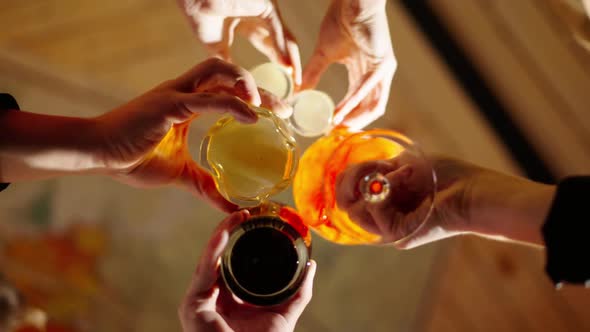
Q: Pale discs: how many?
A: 2